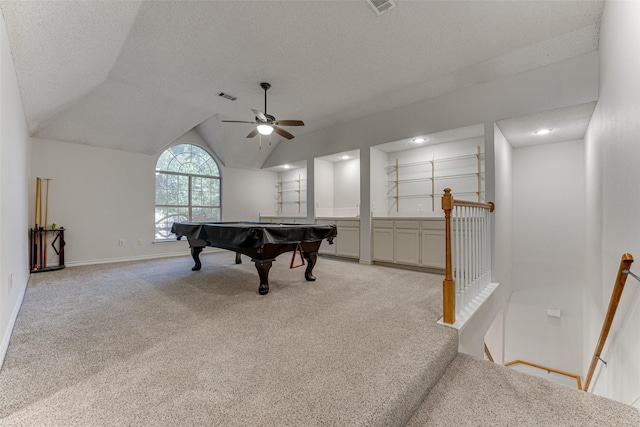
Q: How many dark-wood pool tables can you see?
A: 1